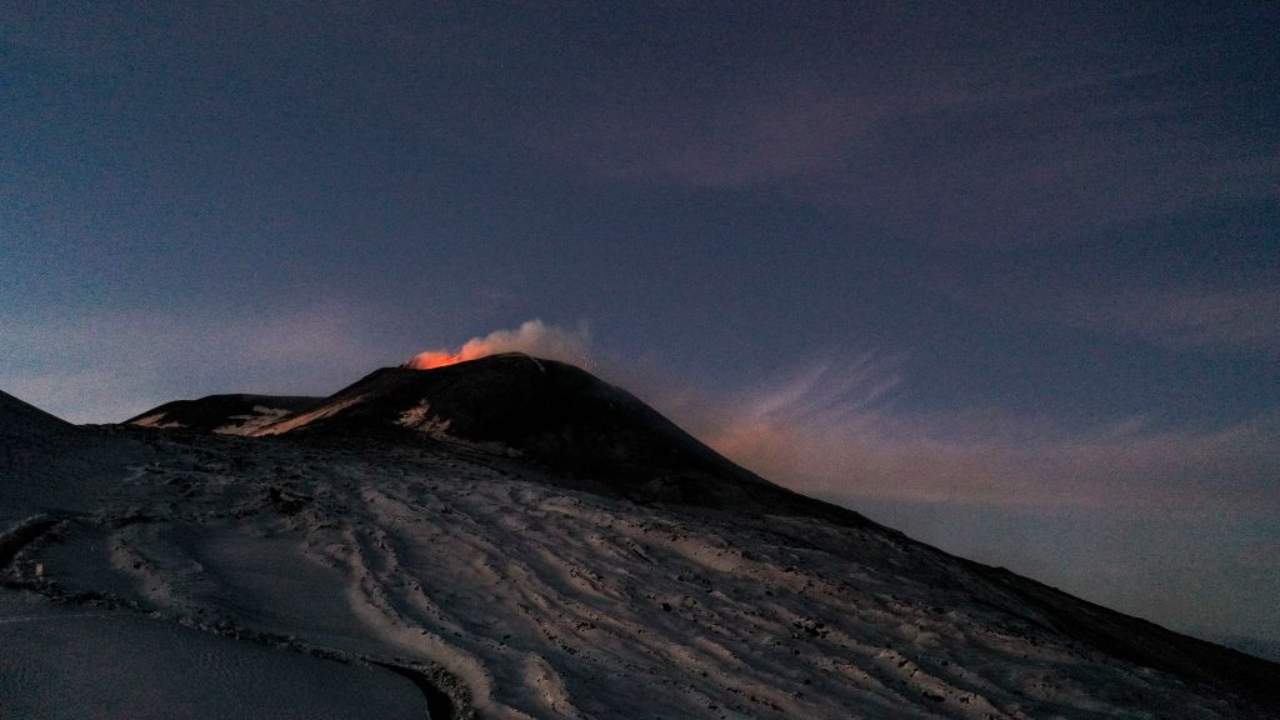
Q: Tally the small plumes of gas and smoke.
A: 1